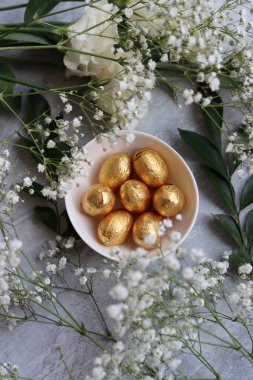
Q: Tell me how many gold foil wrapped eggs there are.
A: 7